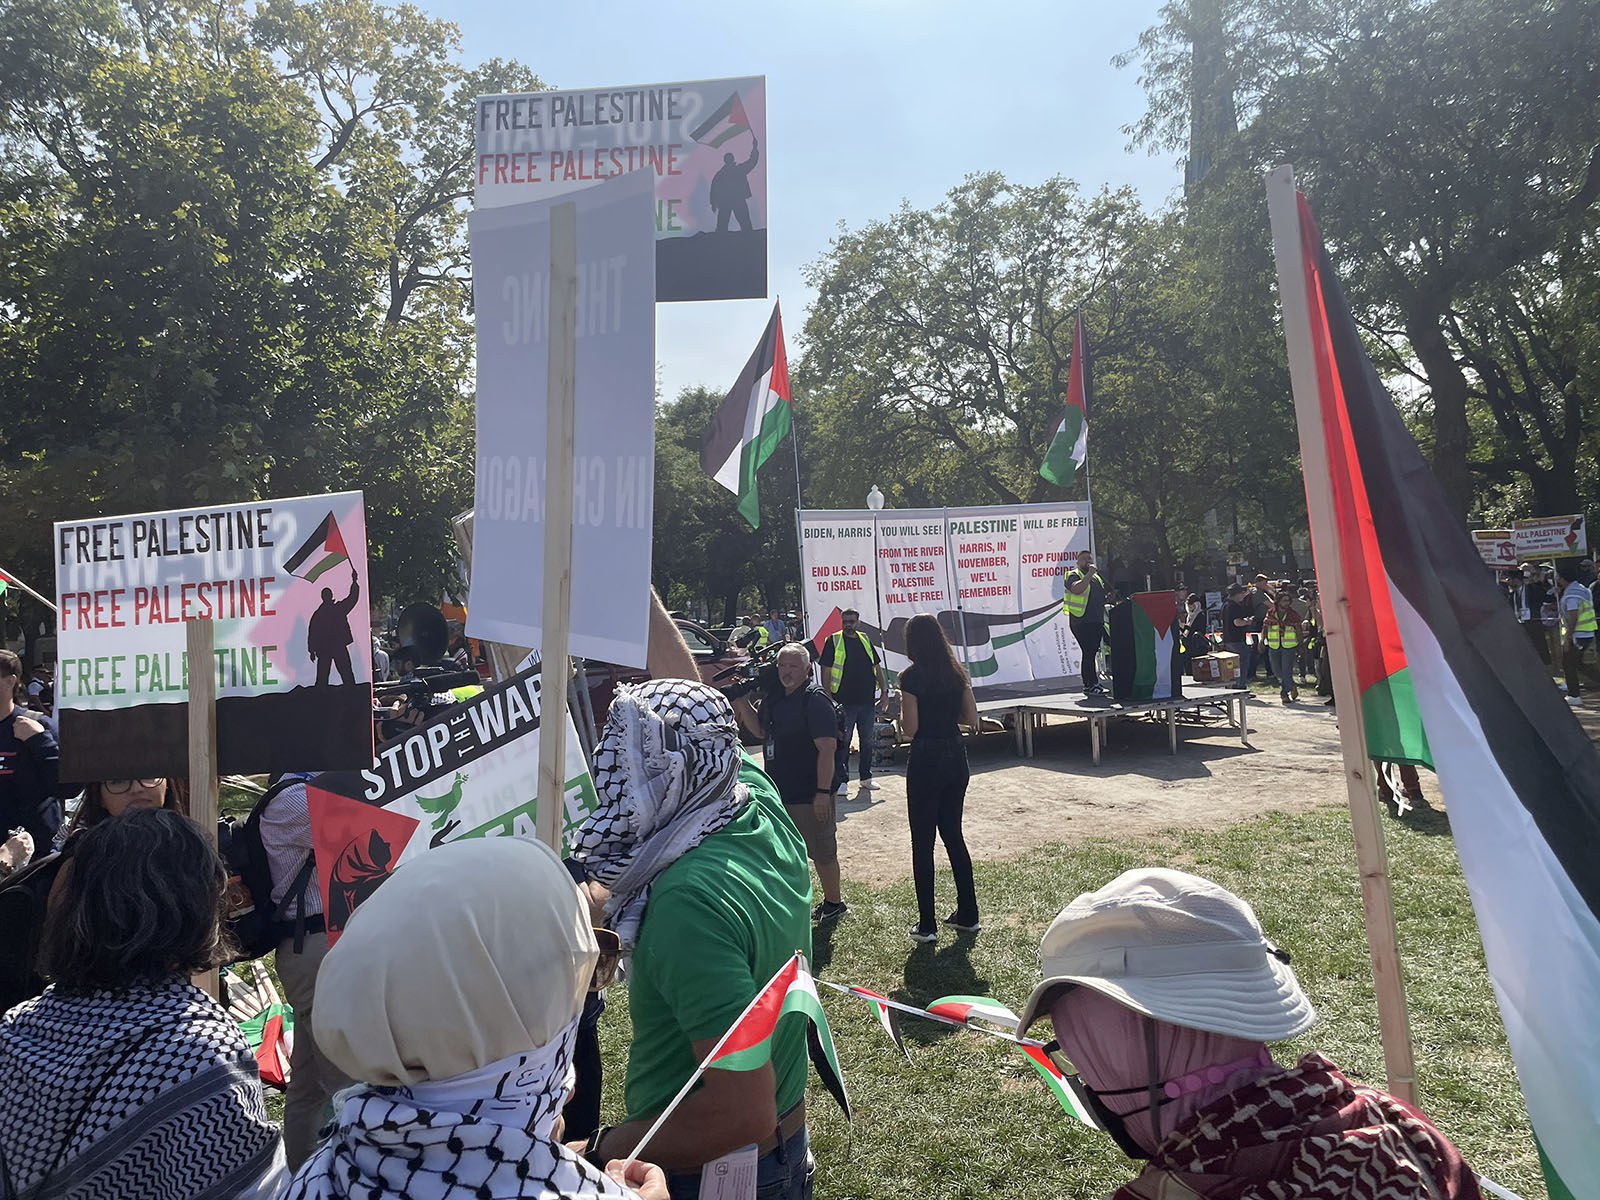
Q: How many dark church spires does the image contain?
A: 1